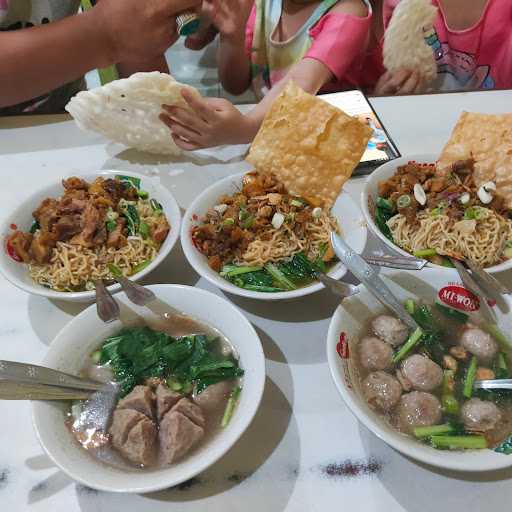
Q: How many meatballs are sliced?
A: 1